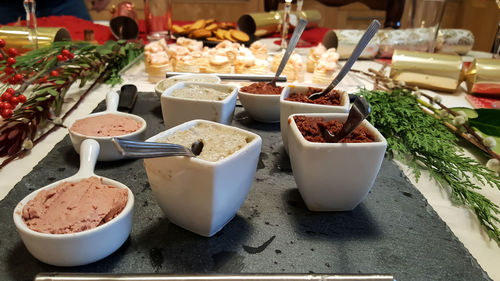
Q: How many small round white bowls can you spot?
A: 4